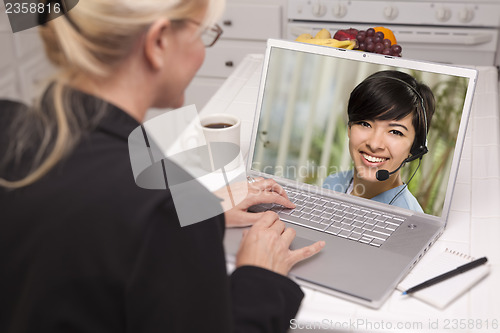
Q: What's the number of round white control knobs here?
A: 5